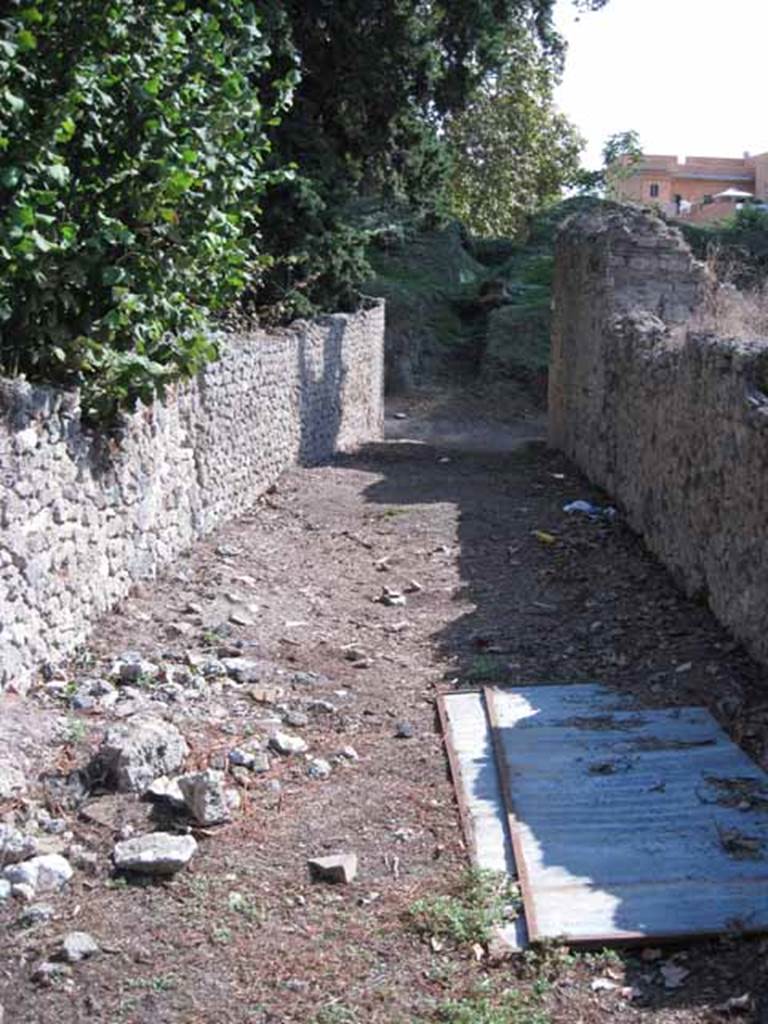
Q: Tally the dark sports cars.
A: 0